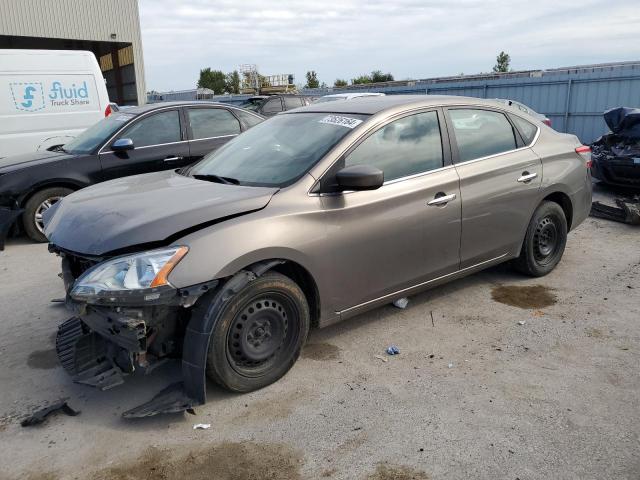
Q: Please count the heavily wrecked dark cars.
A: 1